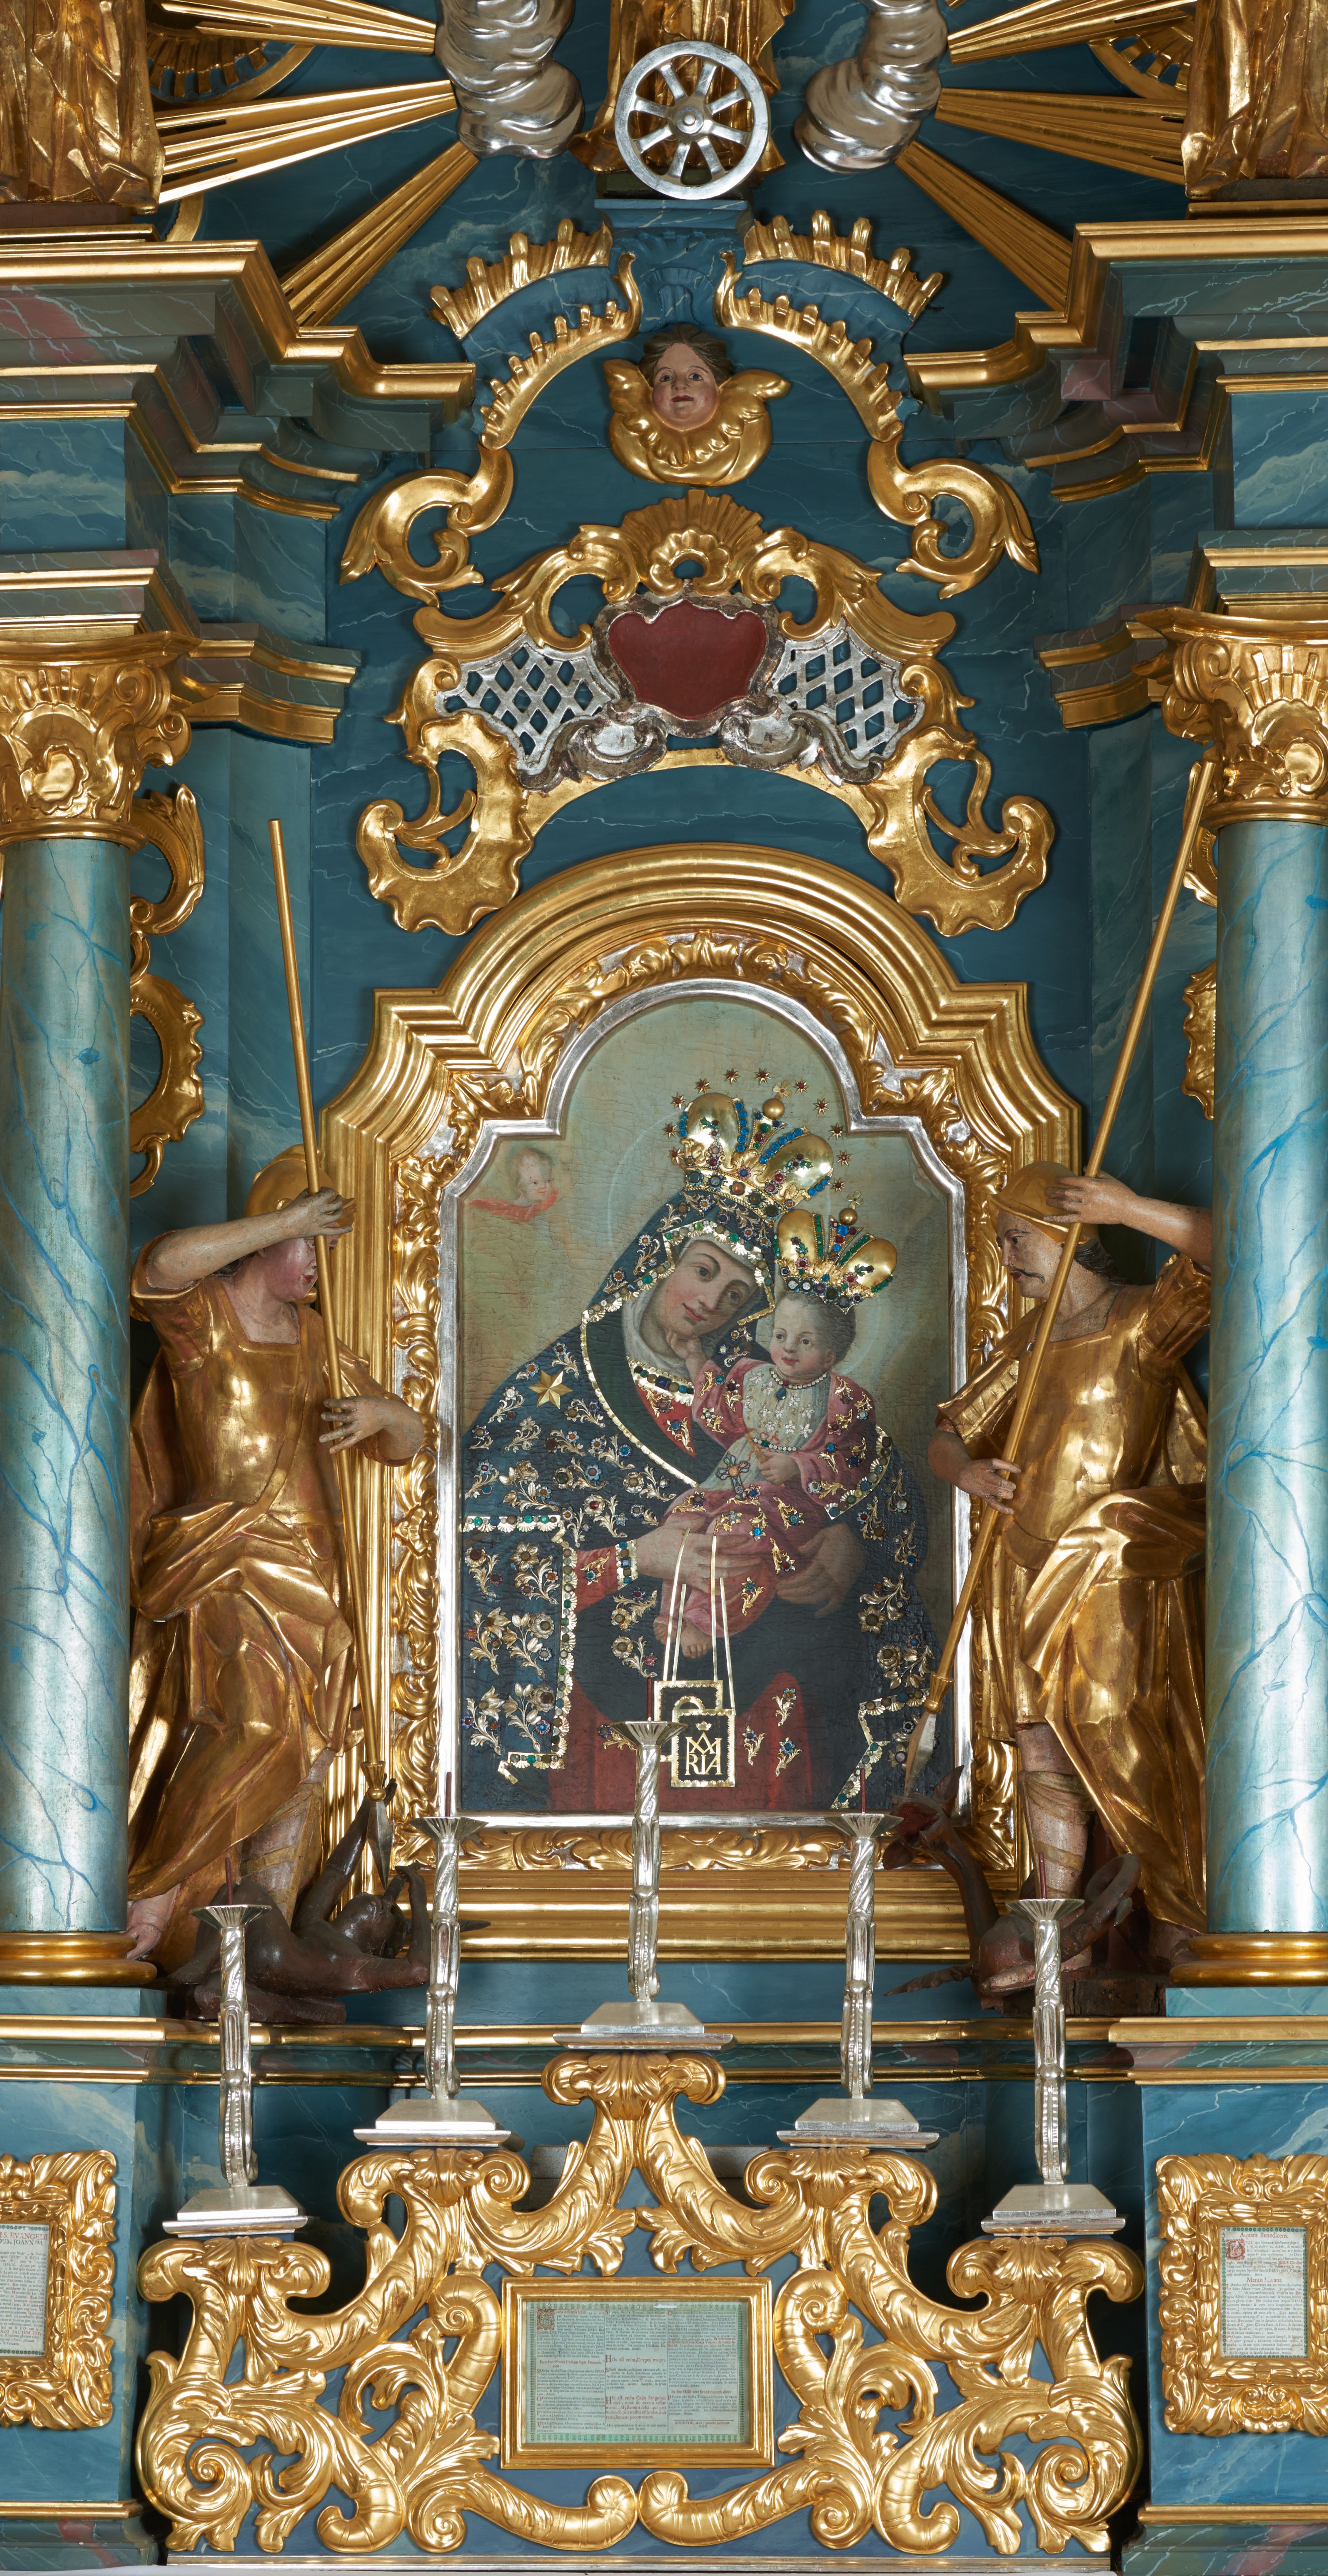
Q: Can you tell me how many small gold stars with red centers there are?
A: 11